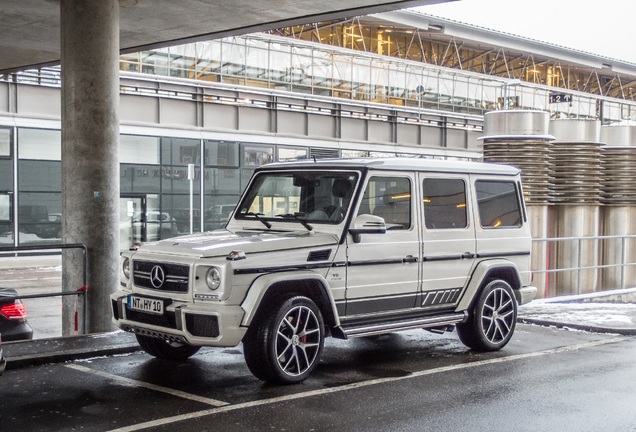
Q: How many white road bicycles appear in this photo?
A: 0